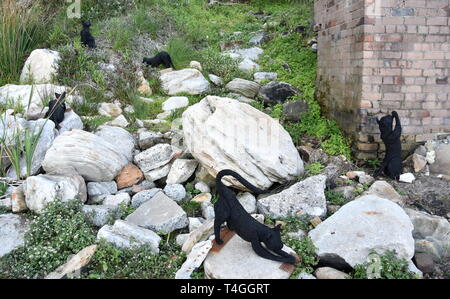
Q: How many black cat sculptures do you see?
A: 5